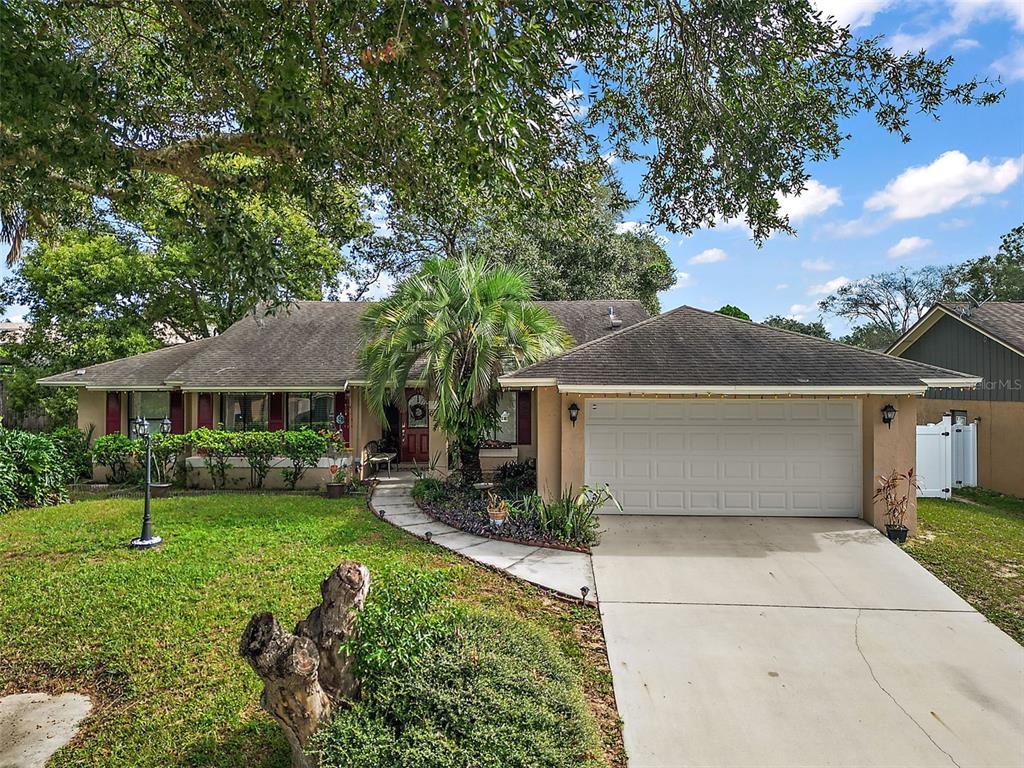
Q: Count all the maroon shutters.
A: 6